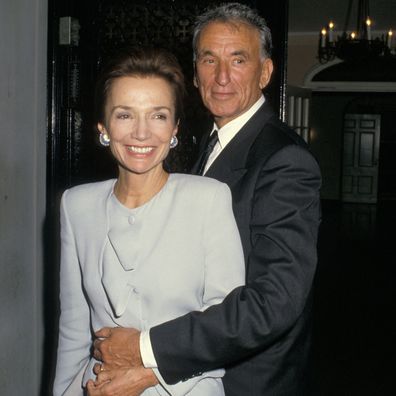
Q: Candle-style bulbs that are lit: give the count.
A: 5